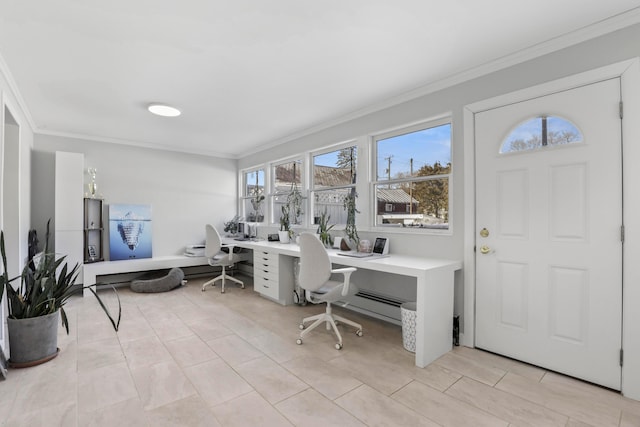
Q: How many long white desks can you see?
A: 1